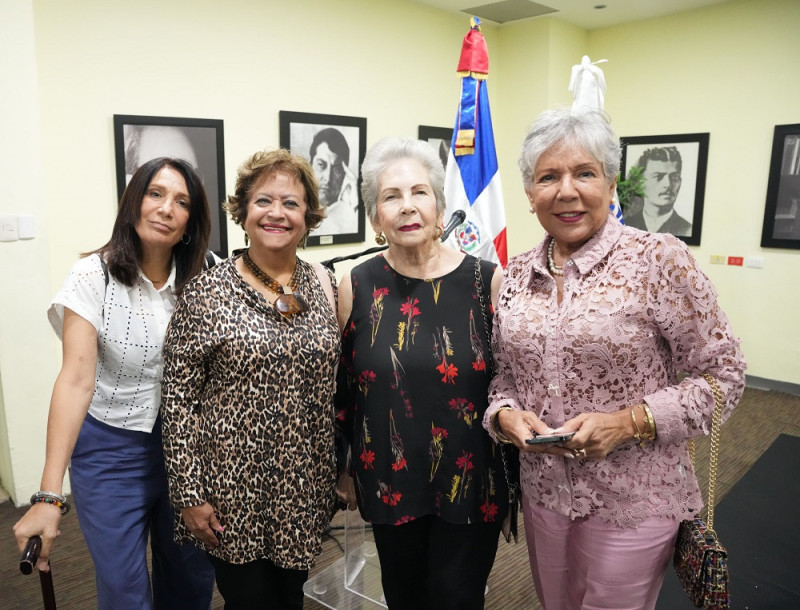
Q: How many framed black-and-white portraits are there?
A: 5